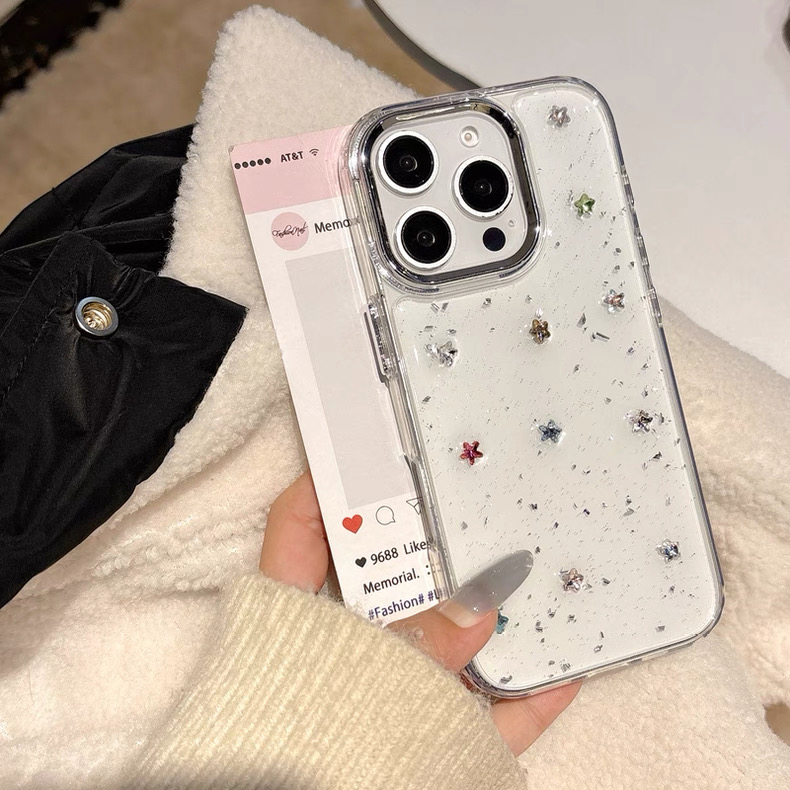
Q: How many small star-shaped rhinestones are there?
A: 11